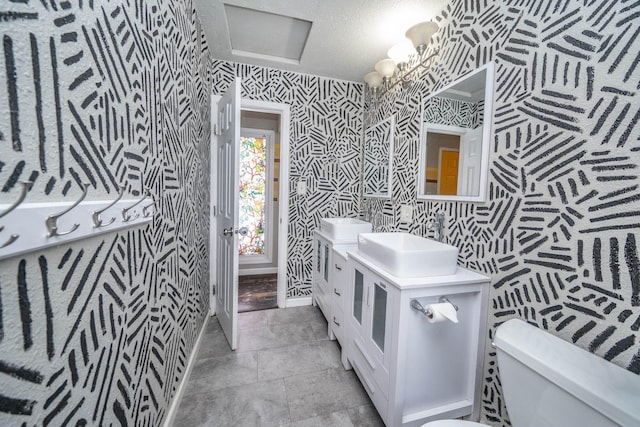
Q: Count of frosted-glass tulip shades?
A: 4